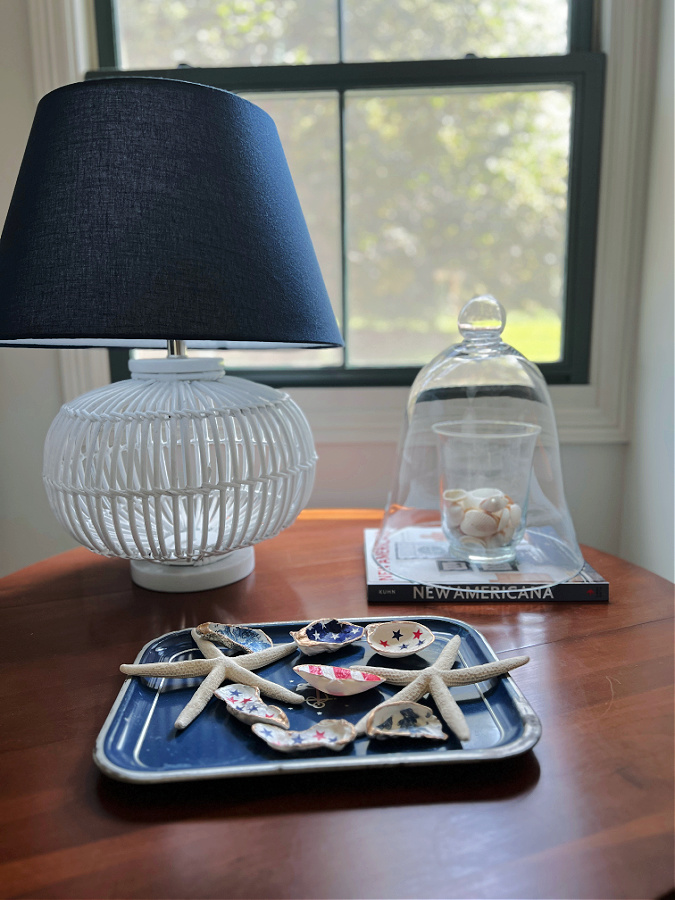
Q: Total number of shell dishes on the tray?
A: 7